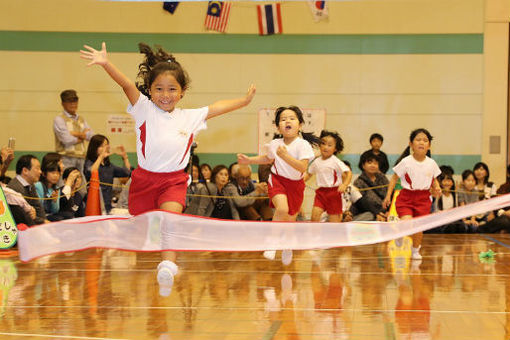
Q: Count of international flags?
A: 4